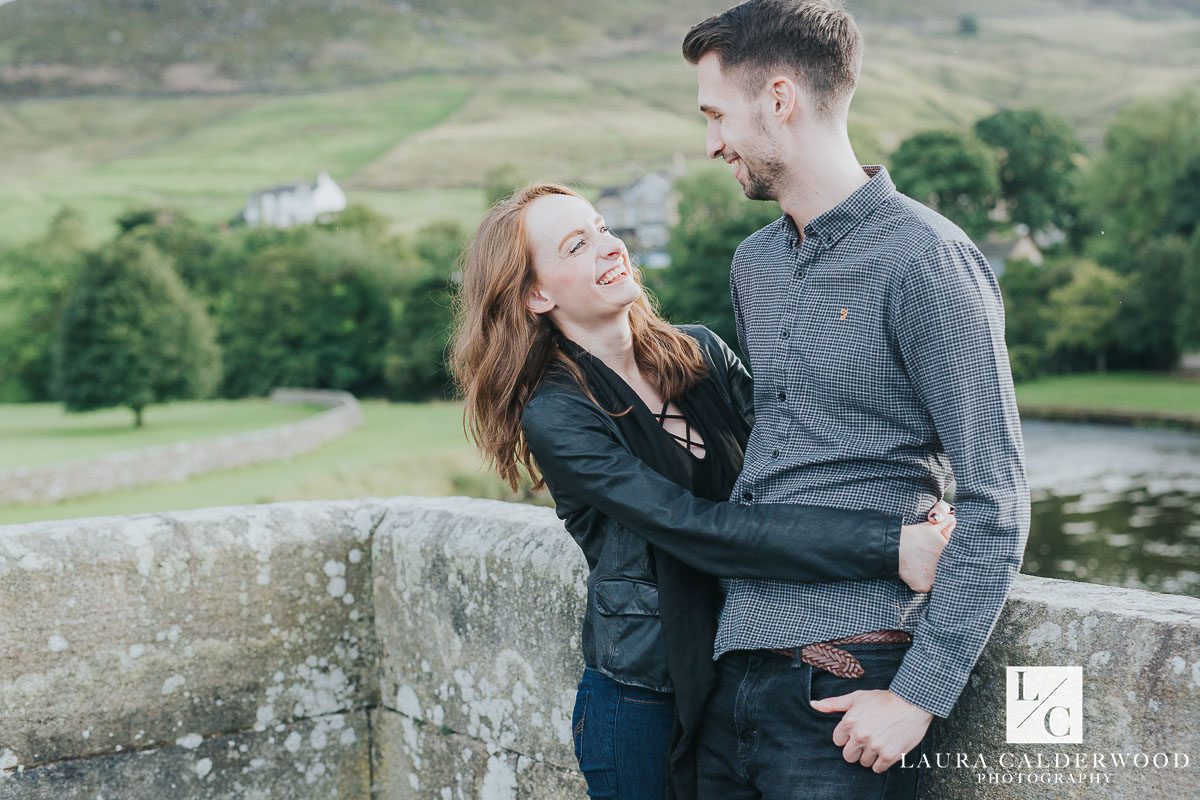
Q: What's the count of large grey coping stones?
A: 3